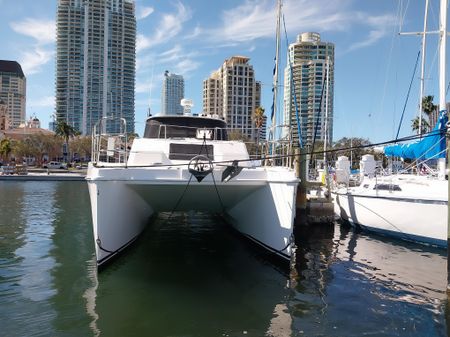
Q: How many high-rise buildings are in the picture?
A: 5